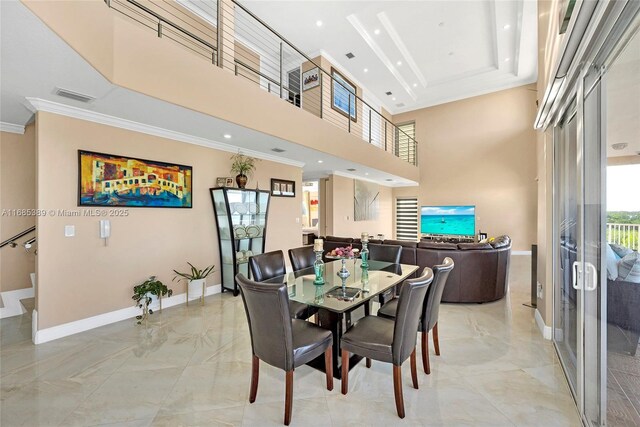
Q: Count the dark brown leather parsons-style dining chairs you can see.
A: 6